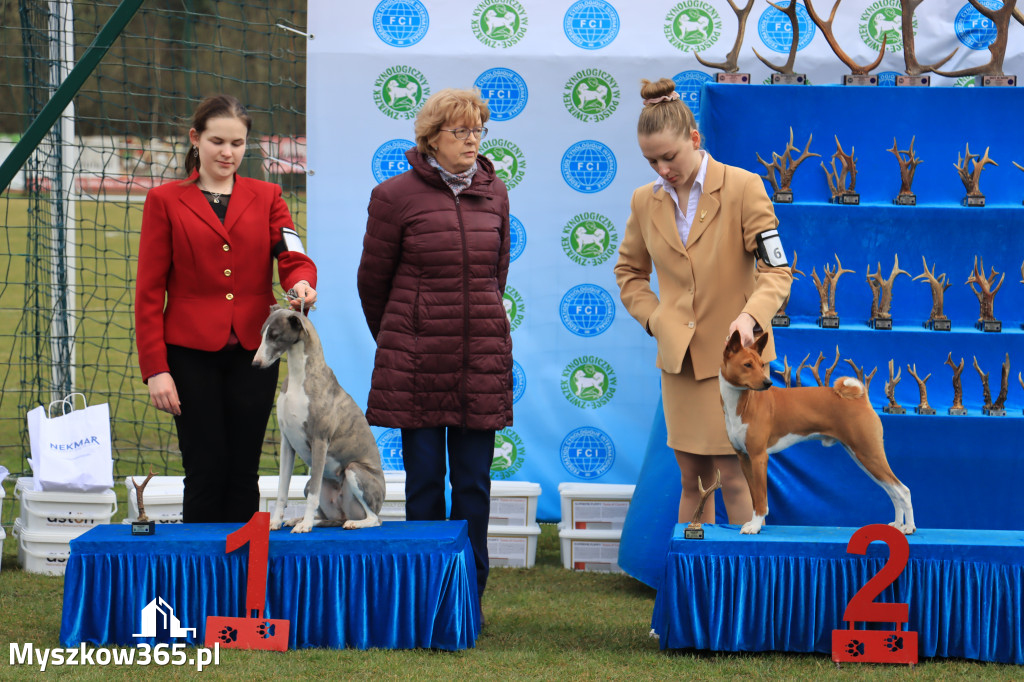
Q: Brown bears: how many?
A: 0